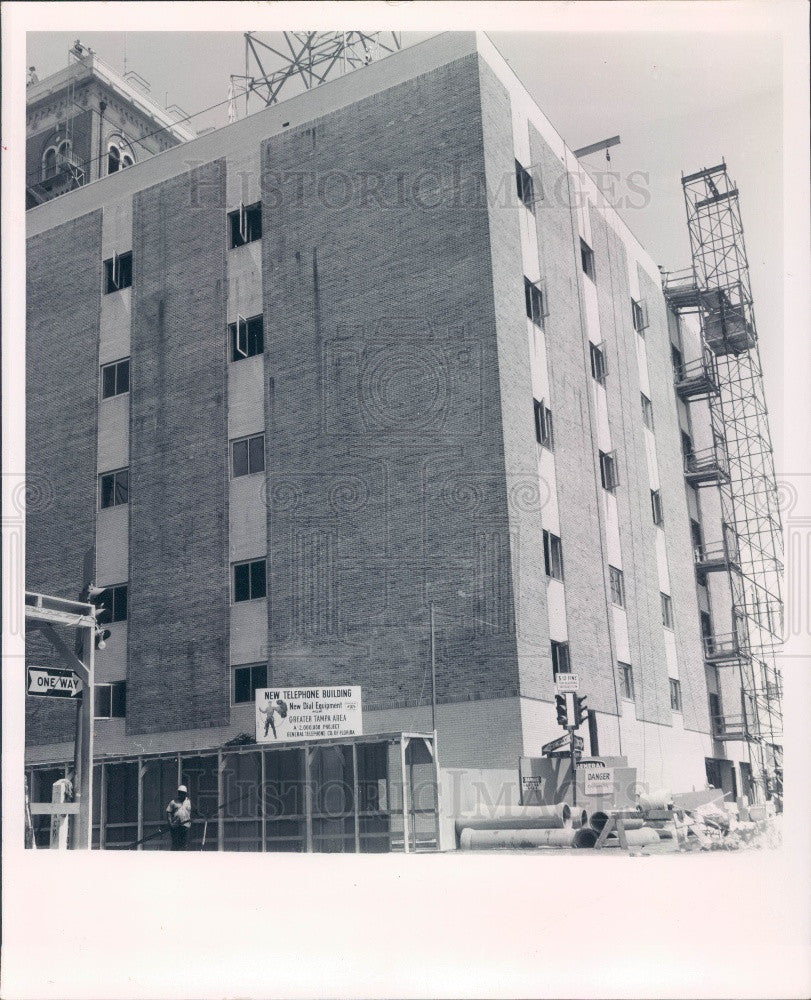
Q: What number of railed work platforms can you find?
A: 6